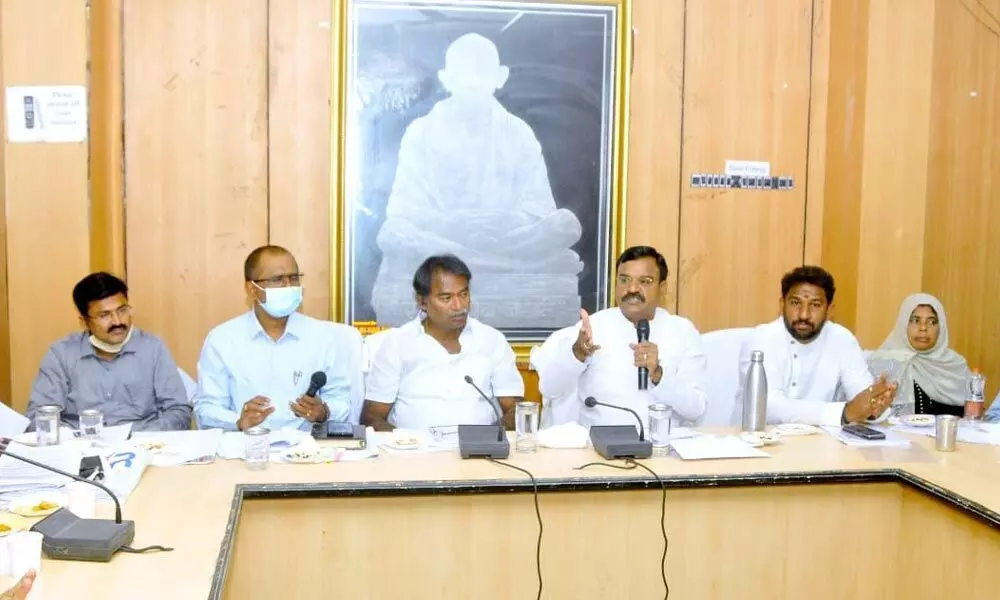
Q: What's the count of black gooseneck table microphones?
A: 3